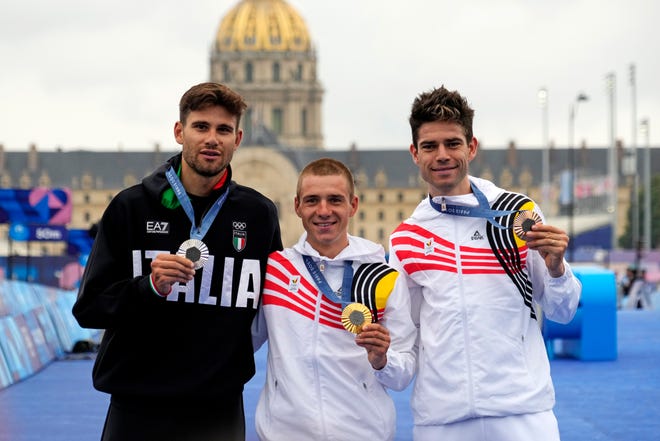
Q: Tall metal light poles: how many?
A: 5